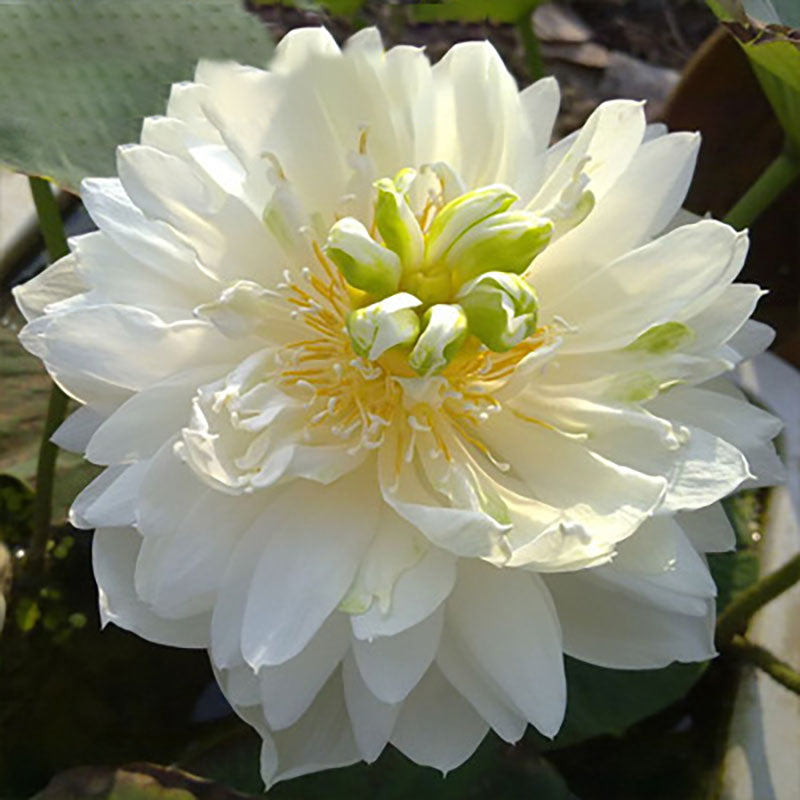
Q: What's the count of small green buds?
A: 7